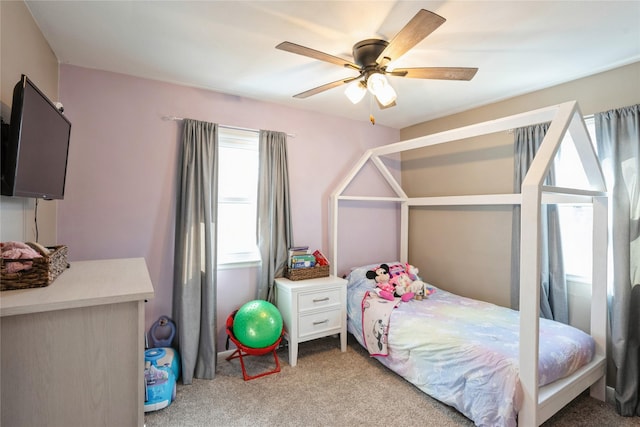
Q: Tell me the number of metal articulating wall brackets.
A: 1